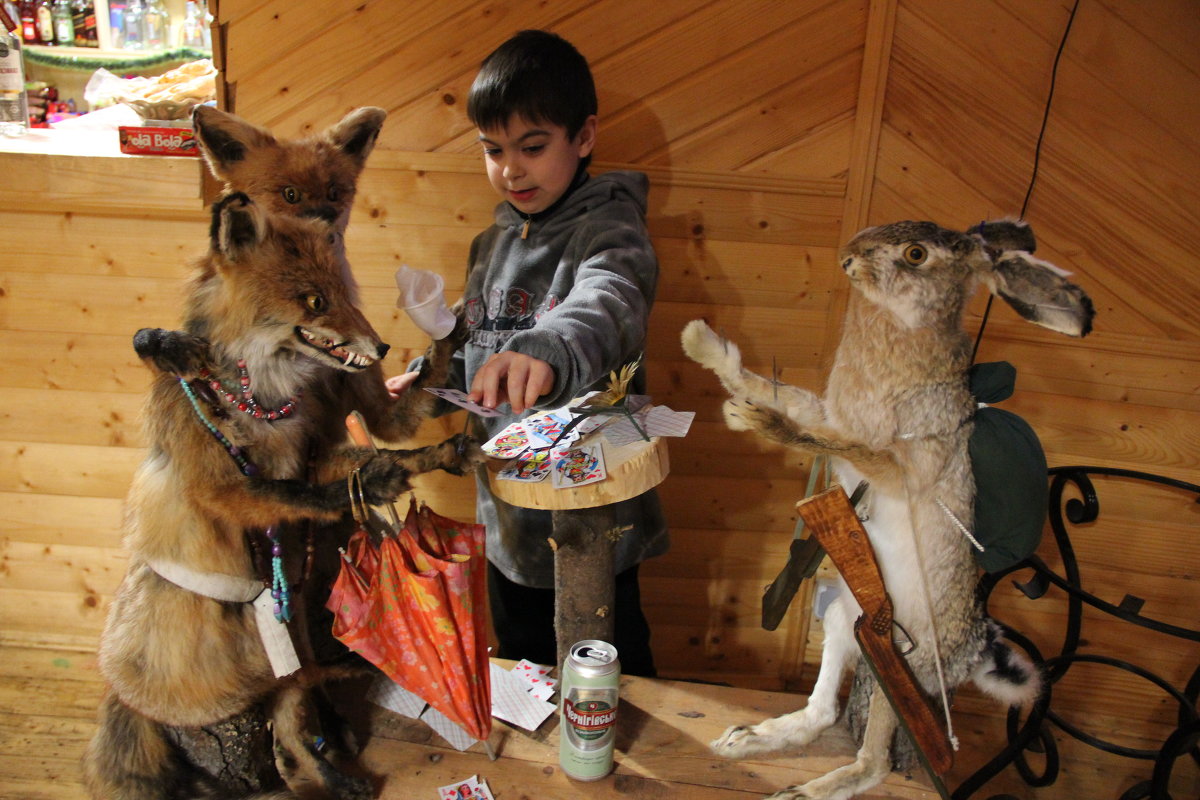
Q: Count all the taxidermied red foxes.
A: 2